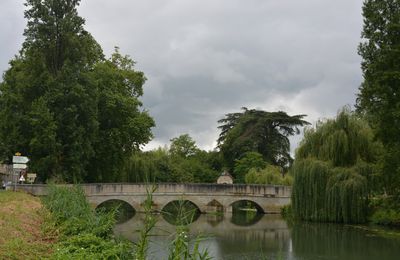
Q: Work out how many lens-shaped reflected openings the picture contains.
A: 3